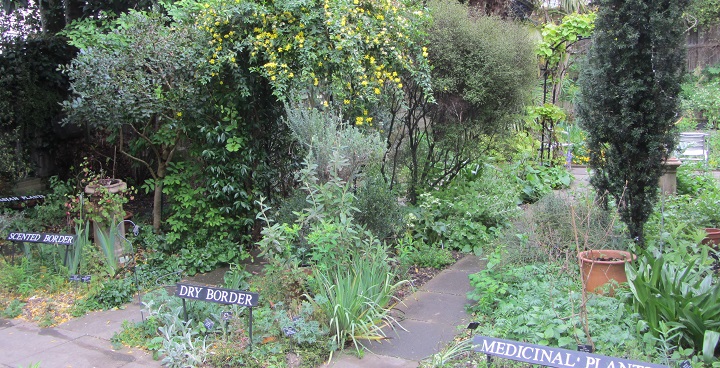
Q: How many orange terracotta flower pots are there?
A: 2